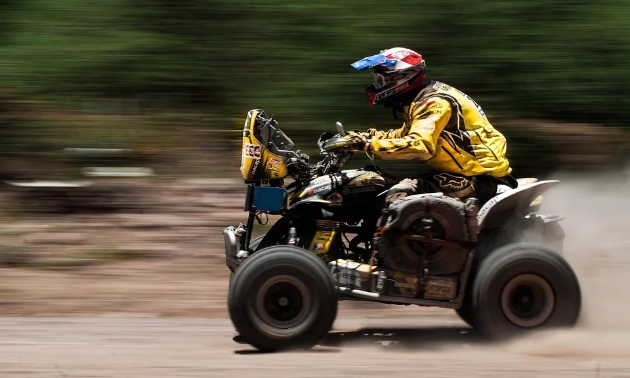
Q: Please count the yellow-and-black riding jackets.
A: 1